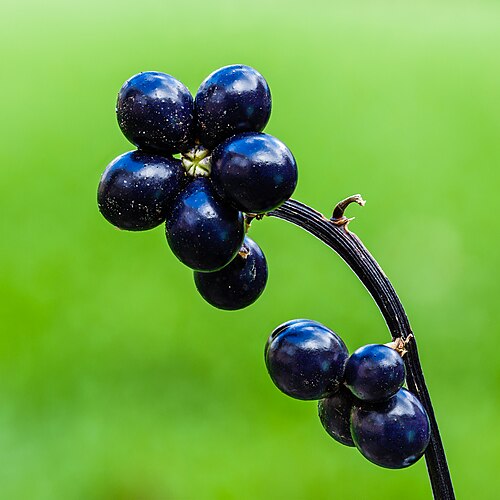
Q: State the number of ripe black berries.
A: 10